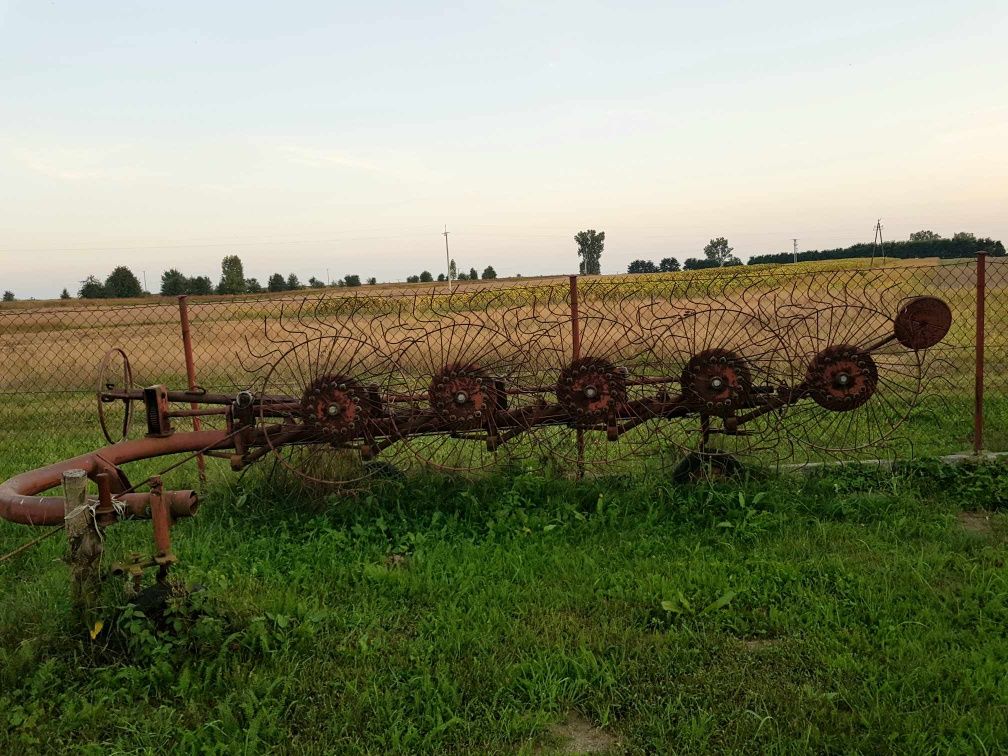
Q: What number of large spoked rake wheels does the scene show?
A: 5